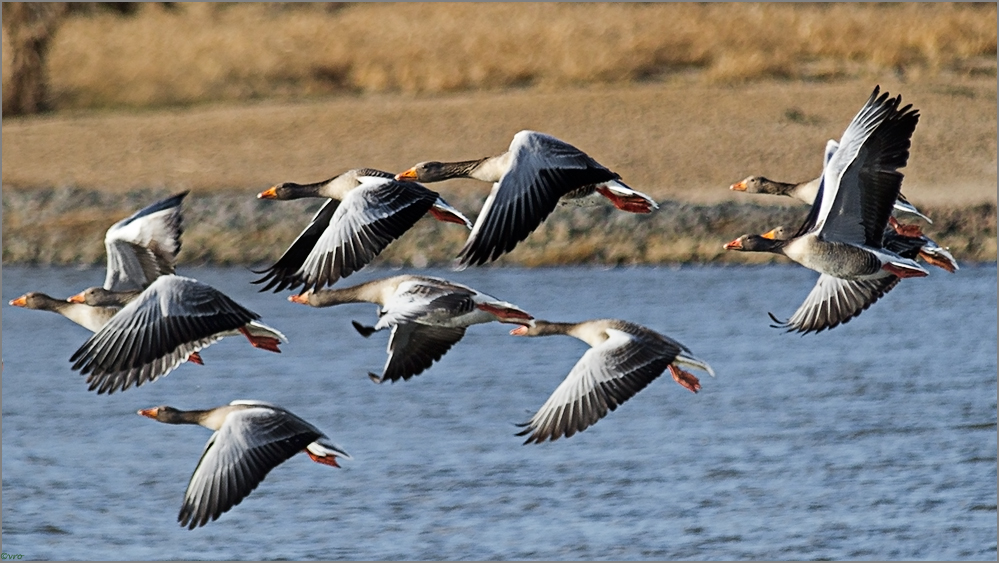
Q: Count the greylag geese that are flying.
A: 10